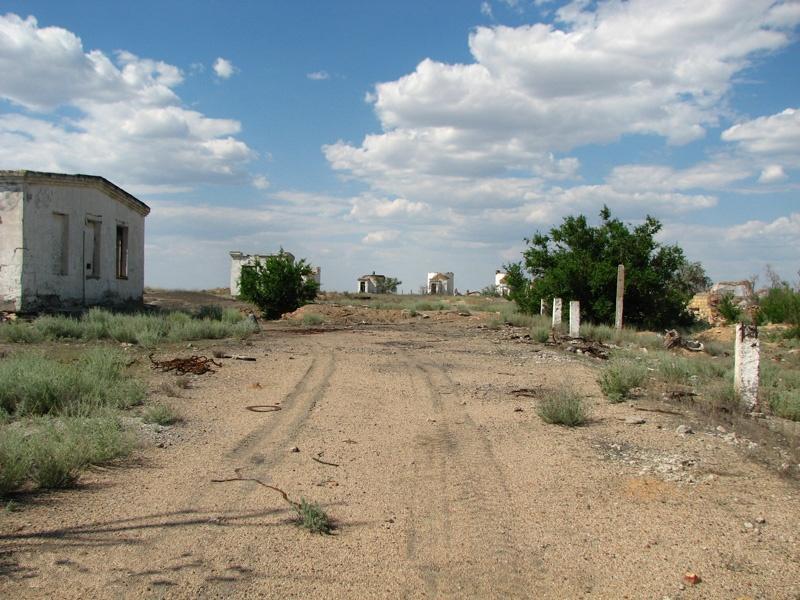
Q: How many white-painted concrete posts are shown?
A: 4